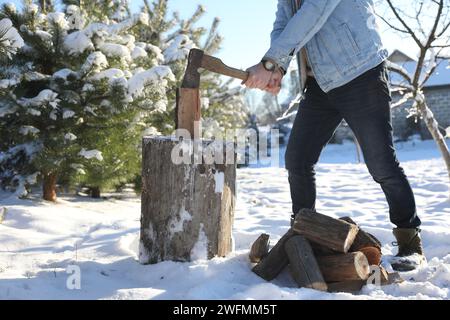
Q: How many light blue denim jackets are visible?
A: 1